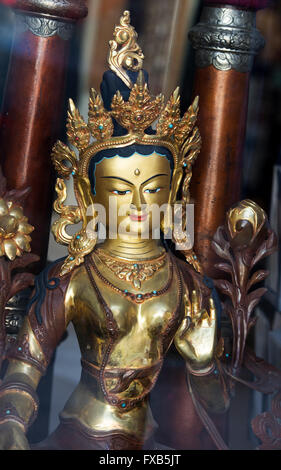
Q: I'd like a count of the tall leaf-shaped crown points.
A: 5